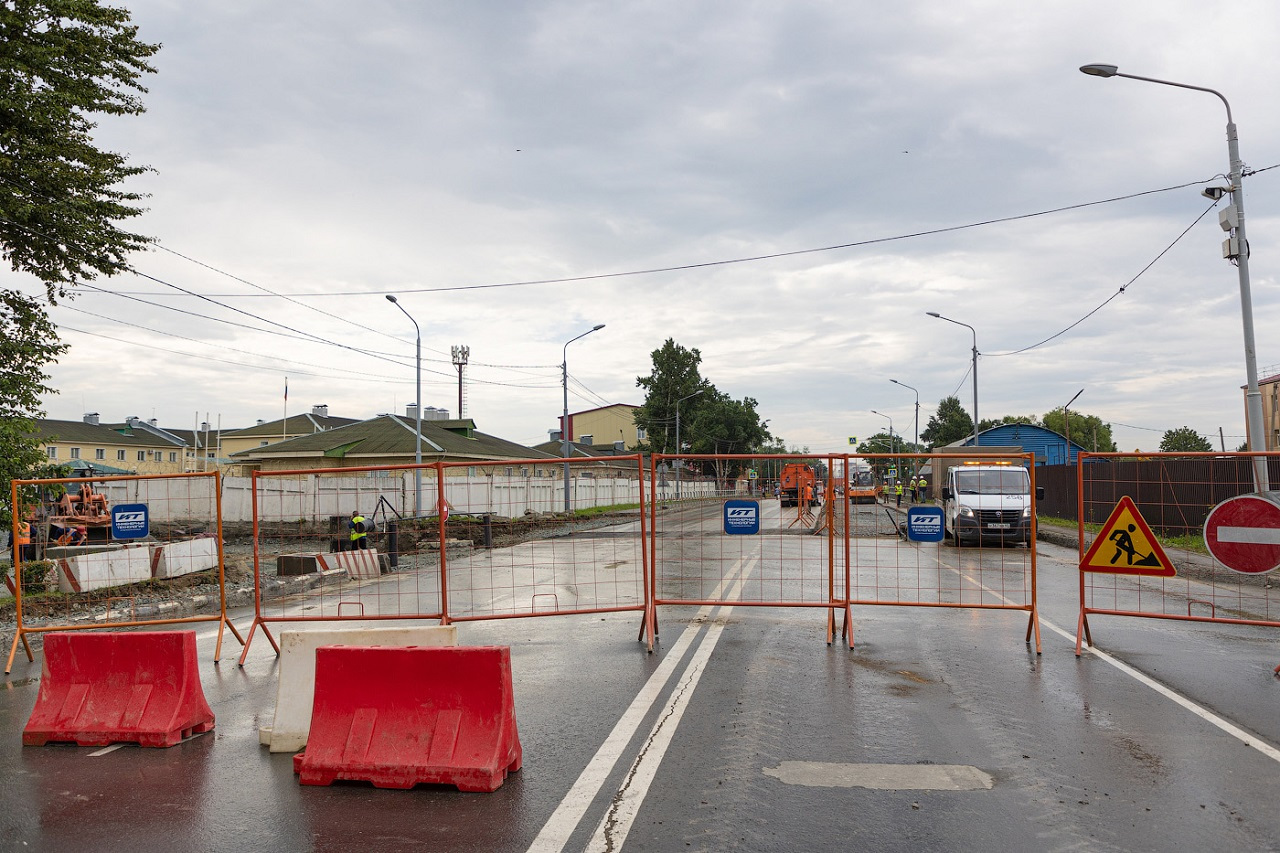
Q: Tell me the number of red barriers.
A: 2